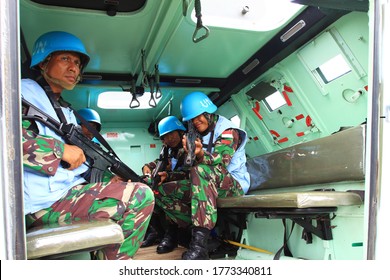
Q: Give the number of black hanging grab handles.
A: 5